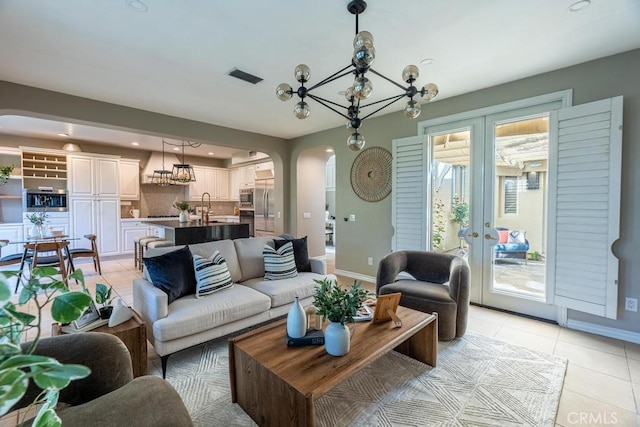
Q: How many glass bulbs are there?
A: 12